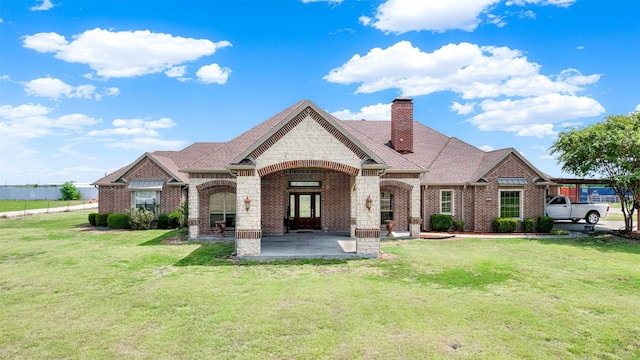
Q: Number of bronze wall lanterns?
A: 2